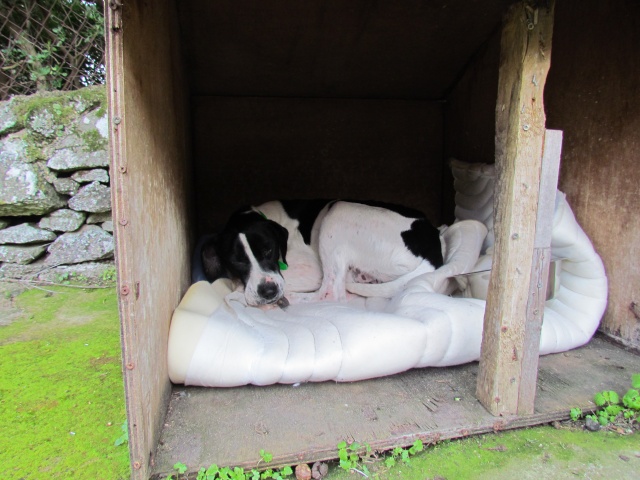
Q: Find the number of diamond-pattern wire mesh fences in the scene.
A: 1